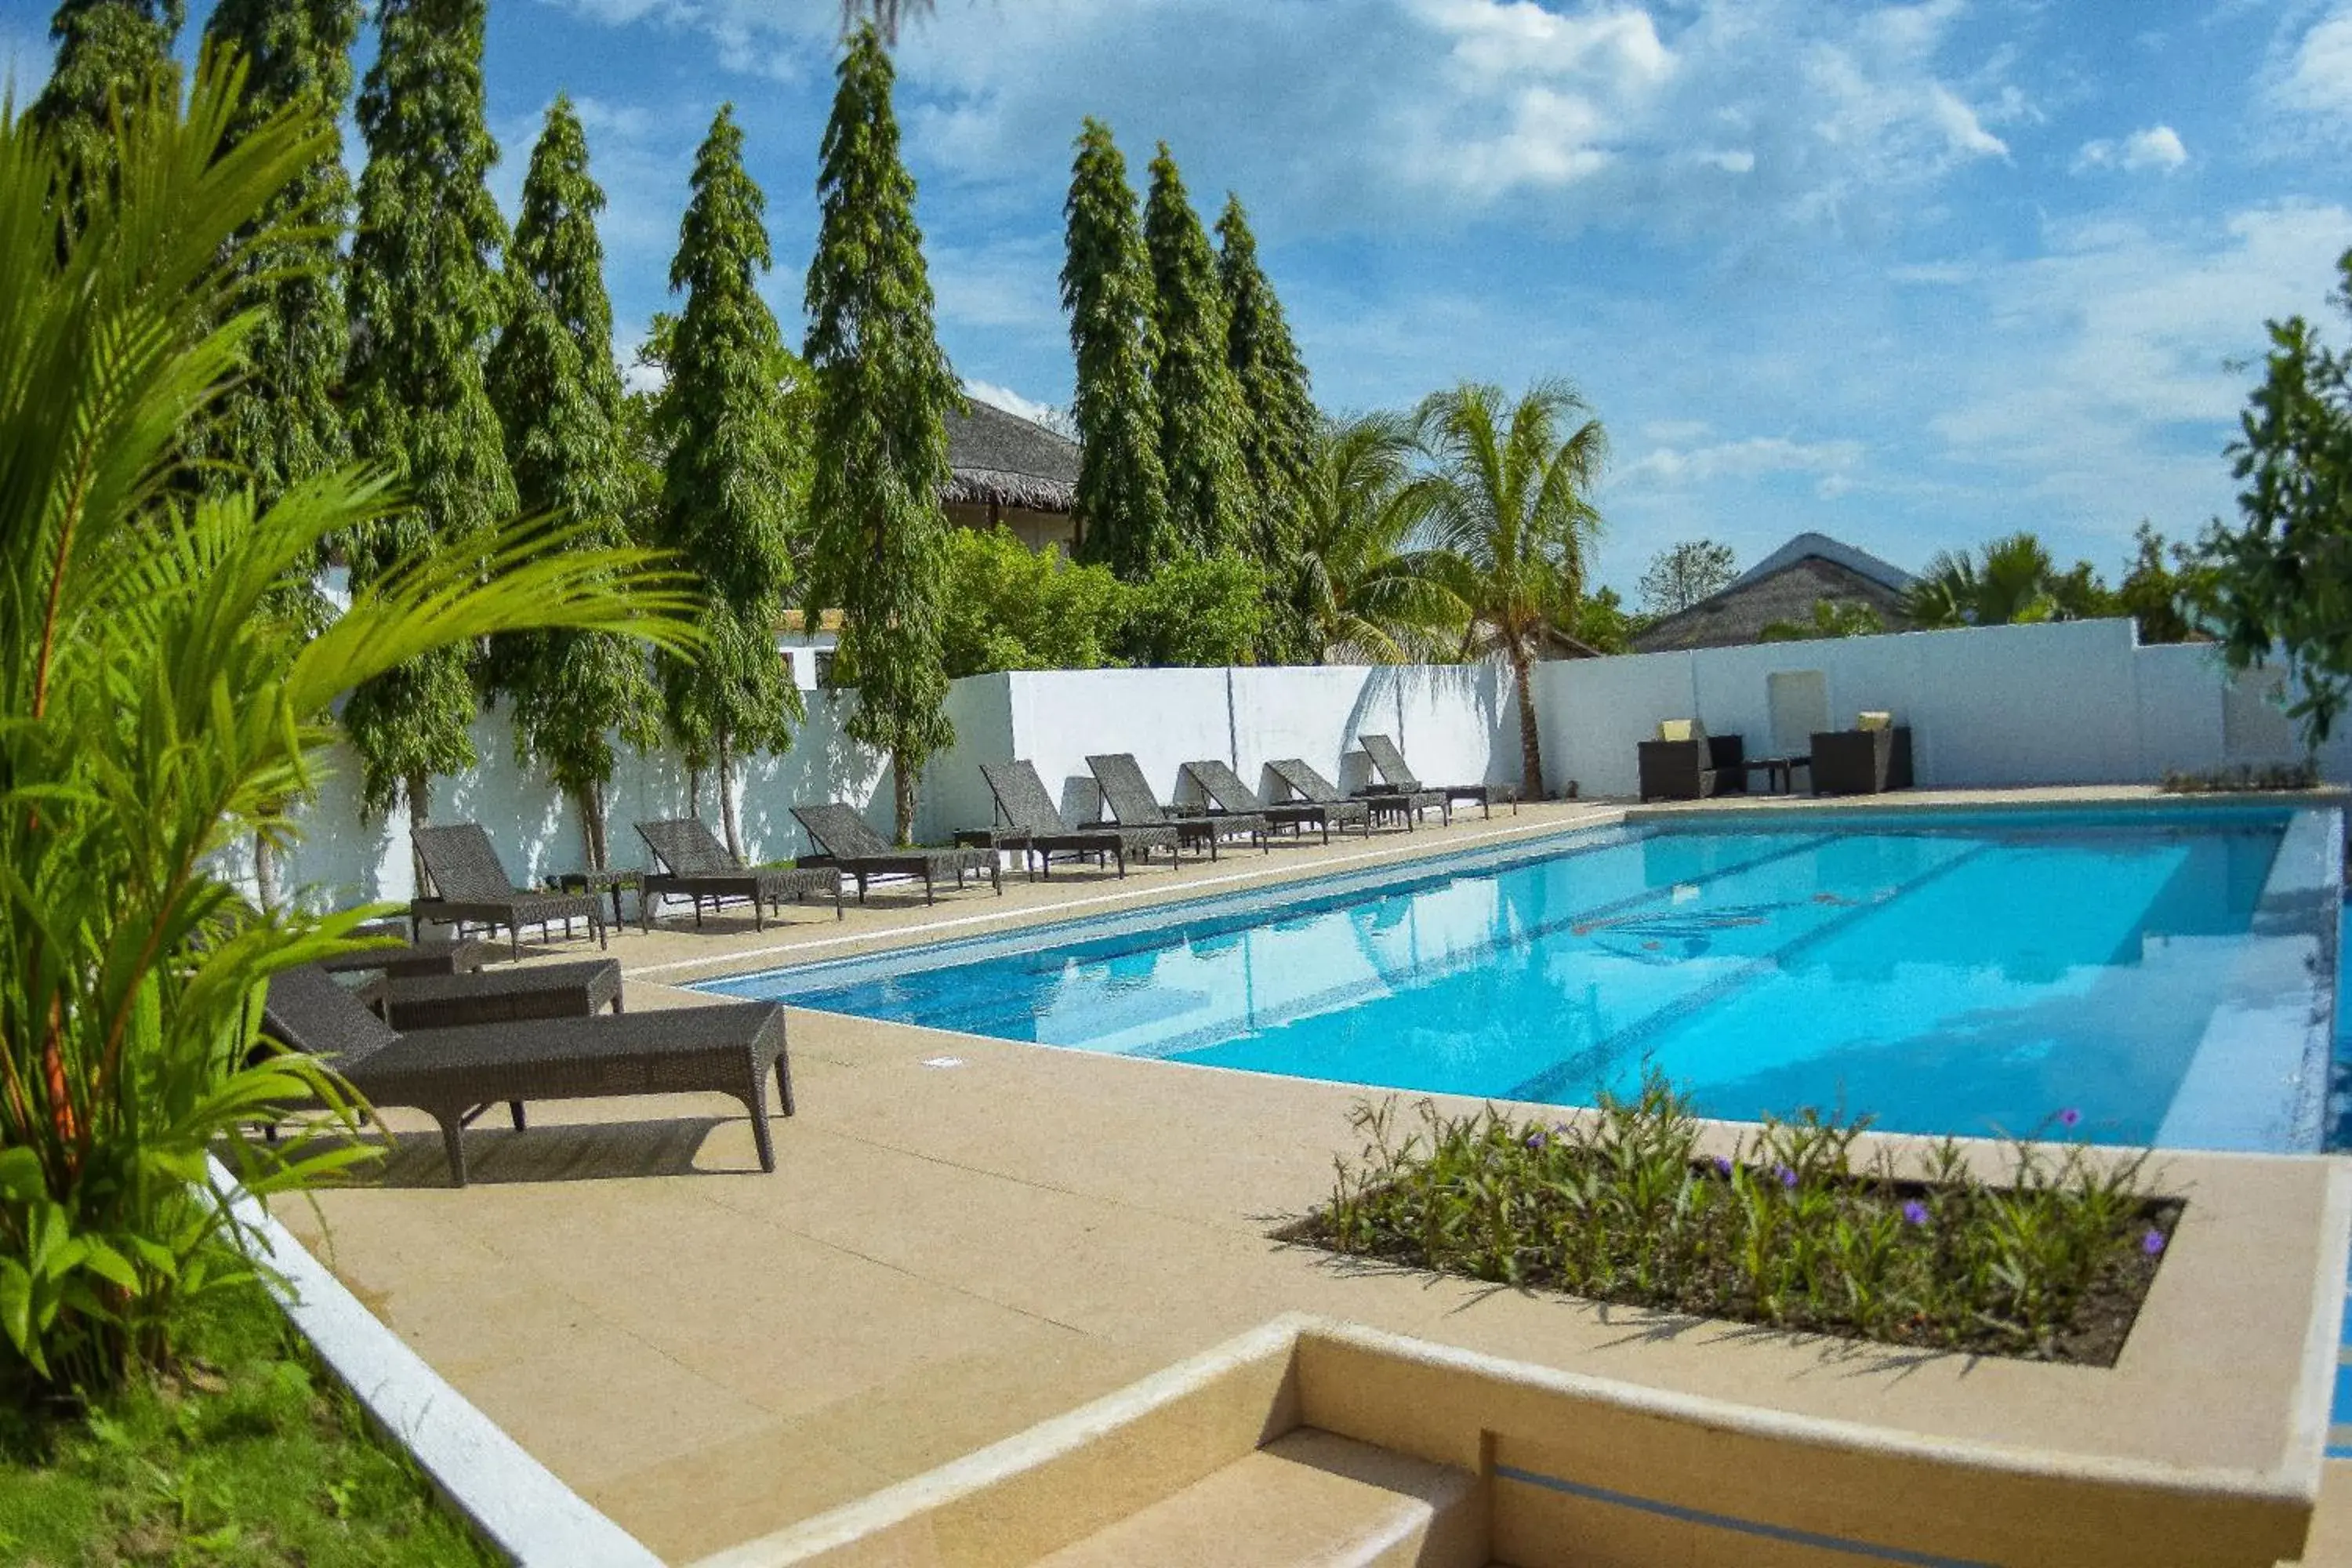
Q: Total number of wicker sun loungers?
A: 11